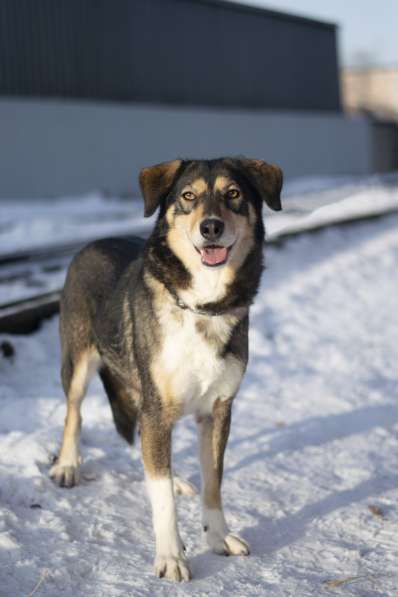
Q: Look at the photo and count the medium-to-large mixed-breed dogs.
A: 1